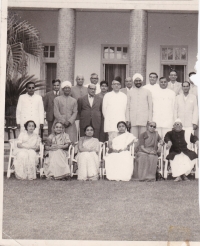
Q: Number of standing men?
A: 15